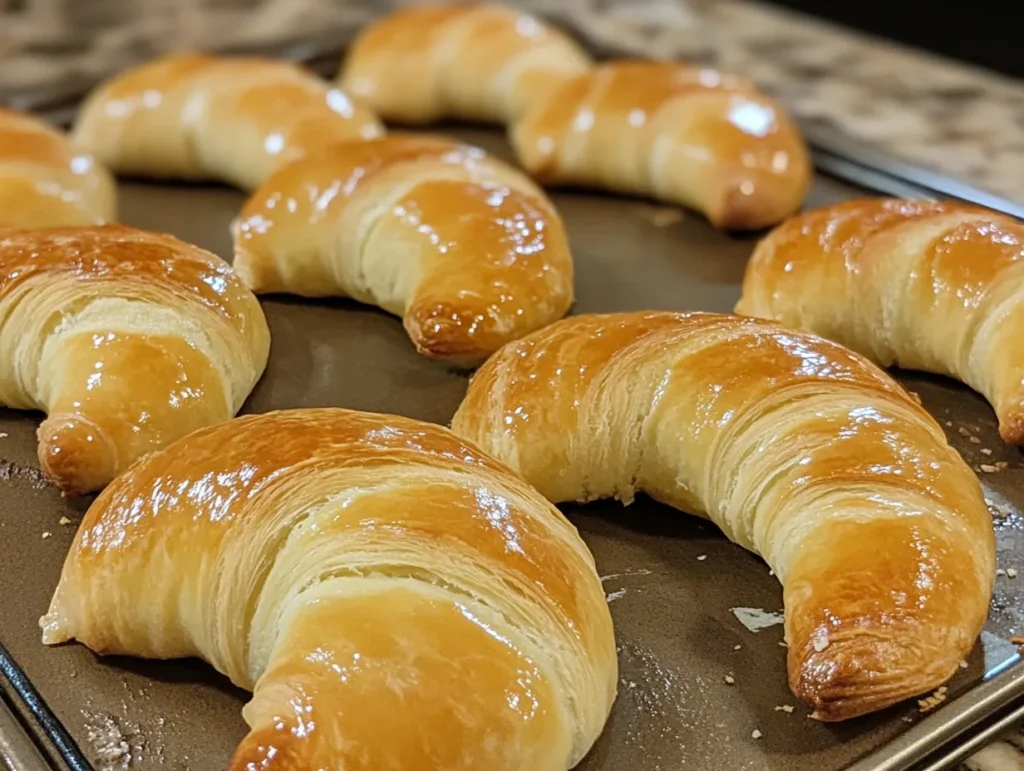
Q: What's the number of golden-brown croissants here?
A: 9